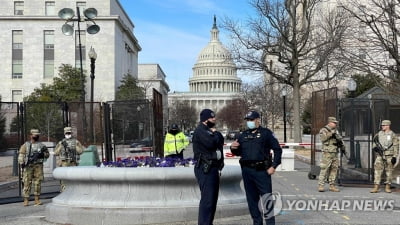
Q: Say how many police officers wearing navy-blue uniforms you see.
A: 2